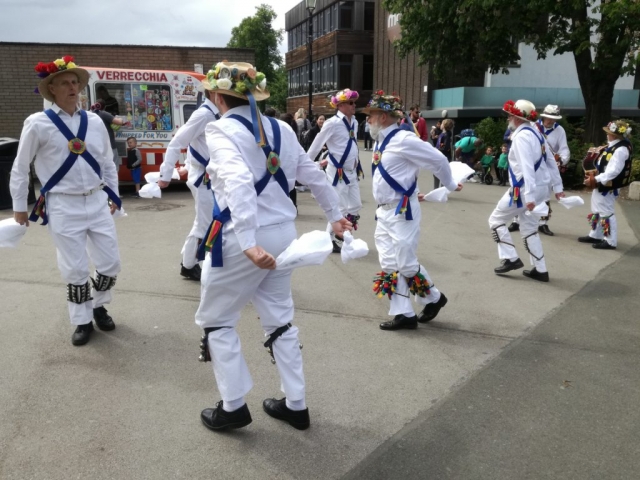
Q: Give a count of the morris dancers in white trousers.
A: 8